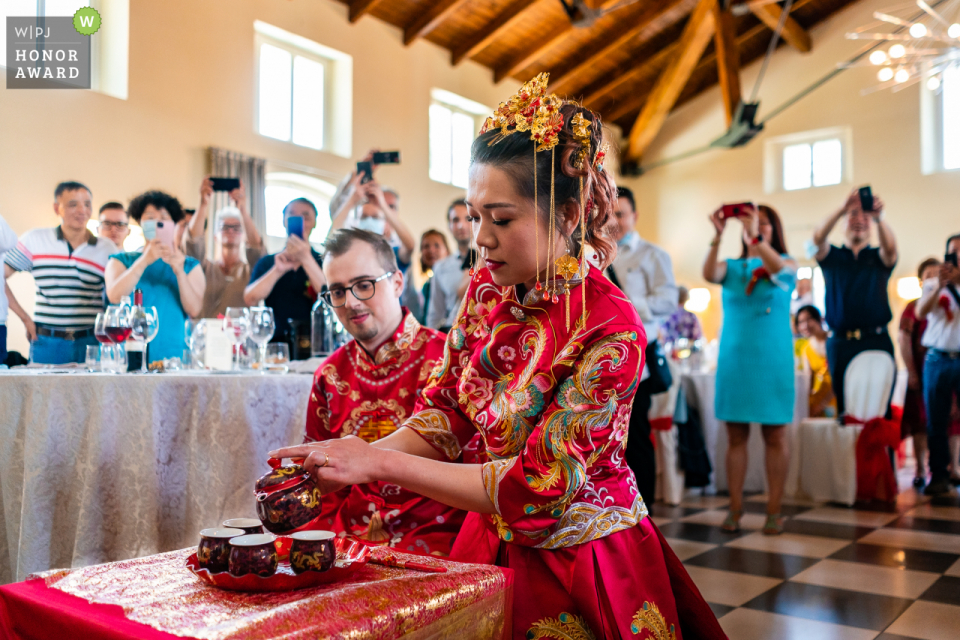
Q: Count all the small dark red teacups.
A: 4